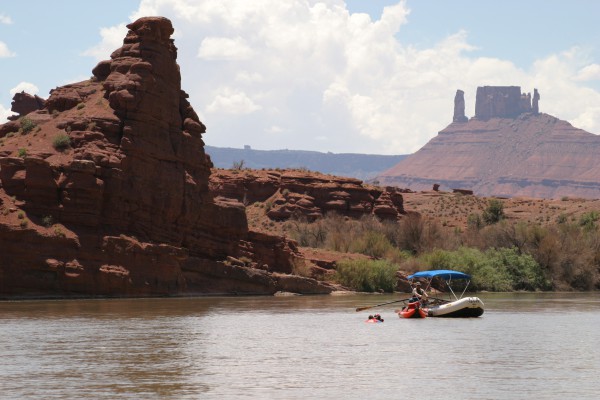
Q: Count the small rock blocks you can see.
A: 2